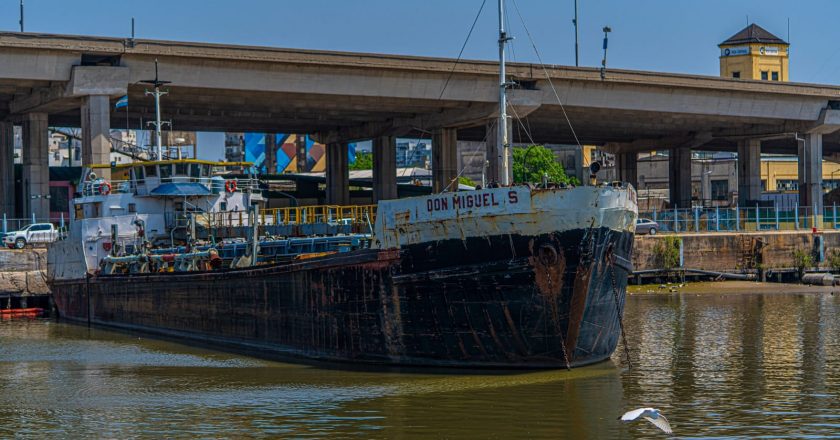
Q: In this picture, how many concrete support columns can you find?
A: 11